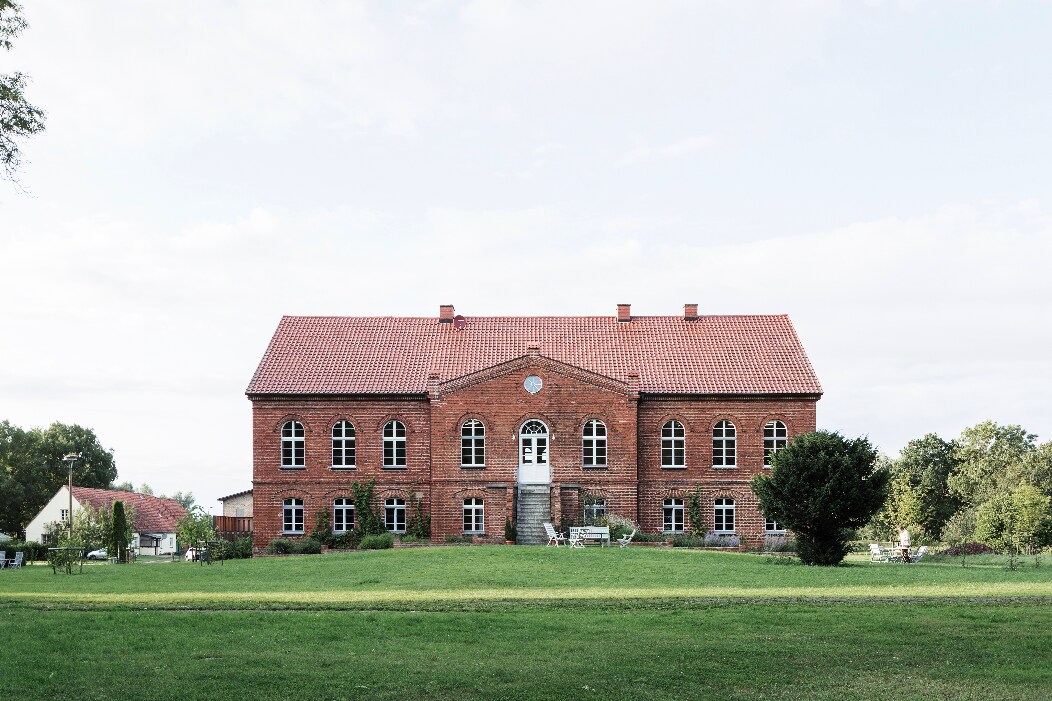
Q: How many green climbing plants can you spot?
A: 4